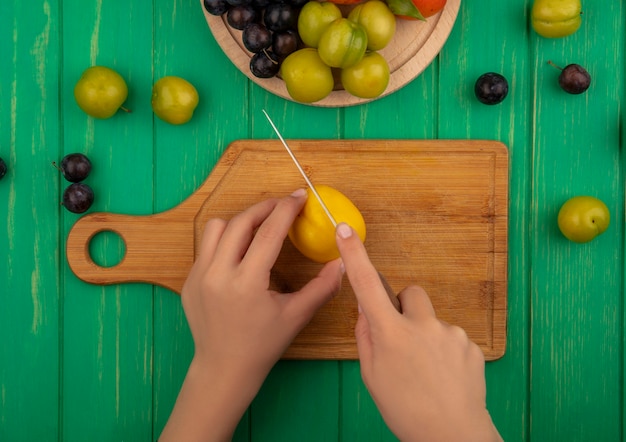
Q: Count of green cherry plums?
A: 9